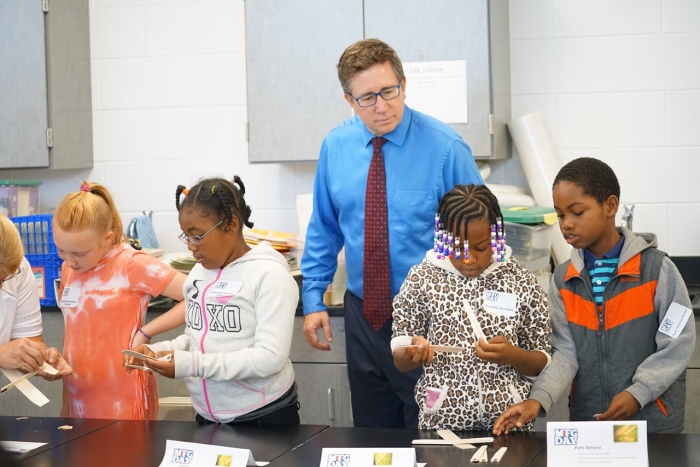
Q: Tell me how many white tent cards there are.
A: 3